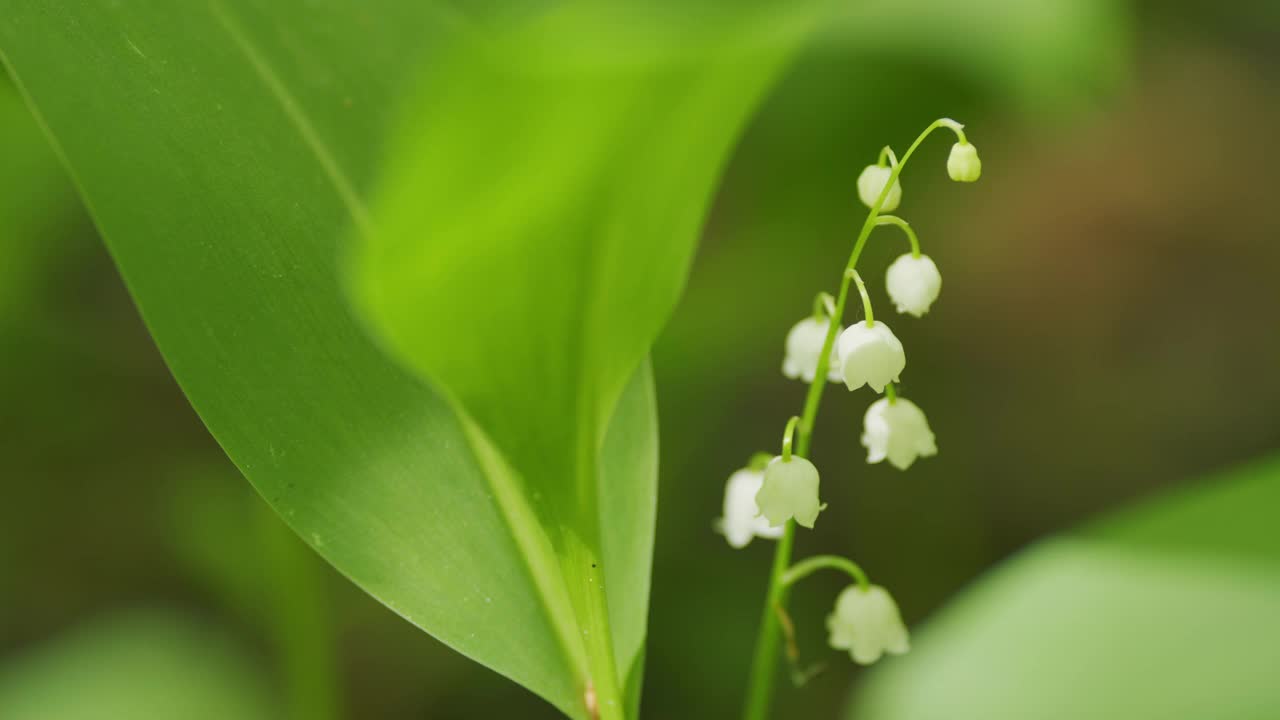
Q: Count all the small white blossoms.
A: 9